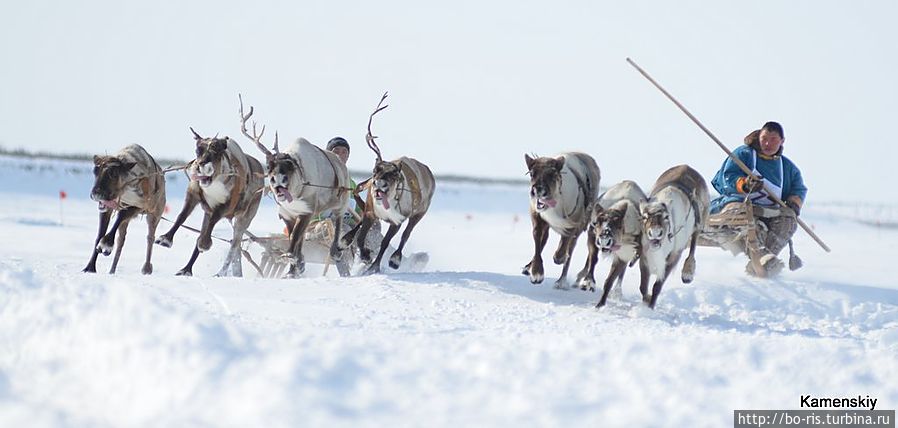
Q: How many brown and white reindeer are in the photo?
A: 7